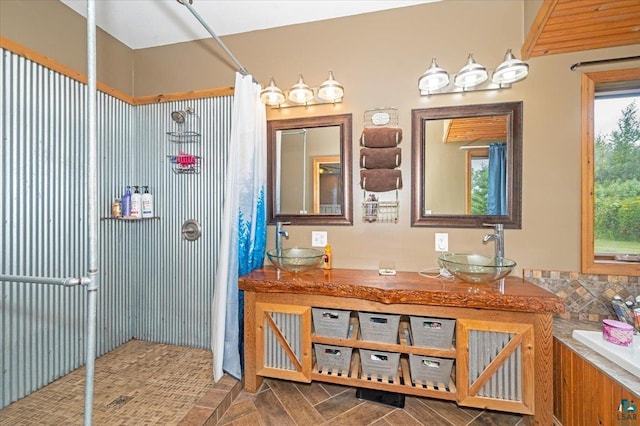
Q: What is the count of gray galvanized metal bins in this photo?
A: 6